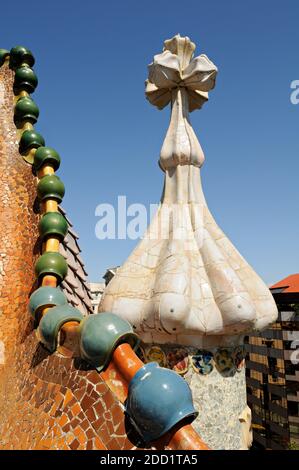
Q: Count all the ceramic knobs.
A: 13